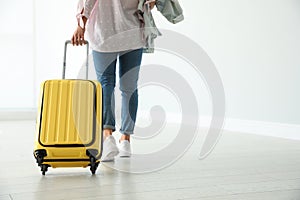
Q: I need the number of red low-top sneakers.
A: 0